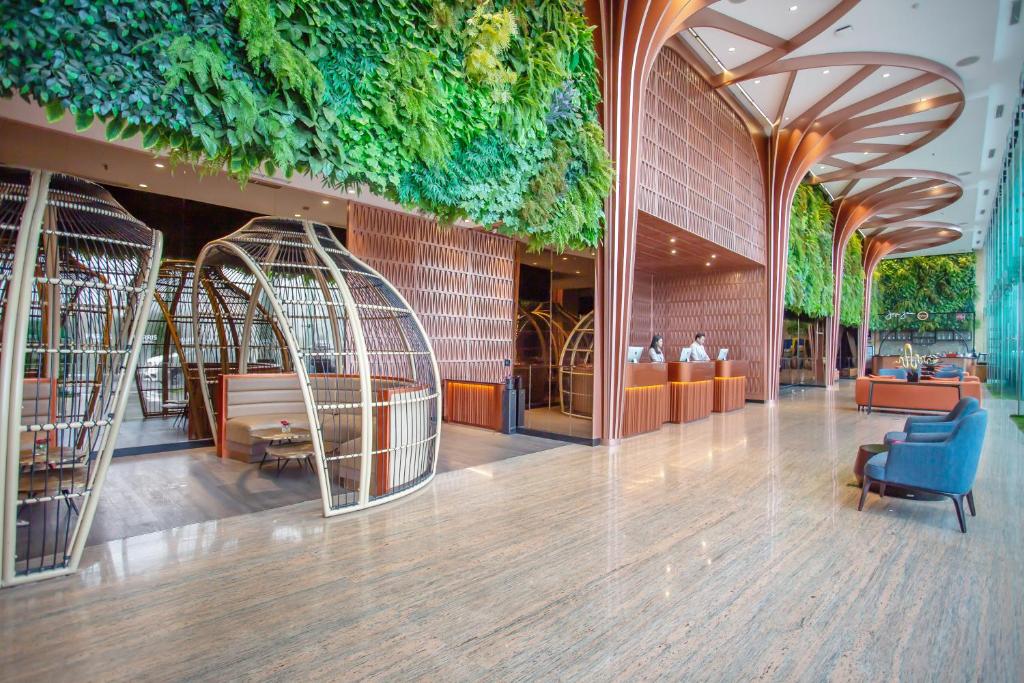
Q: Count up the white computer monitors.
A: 3